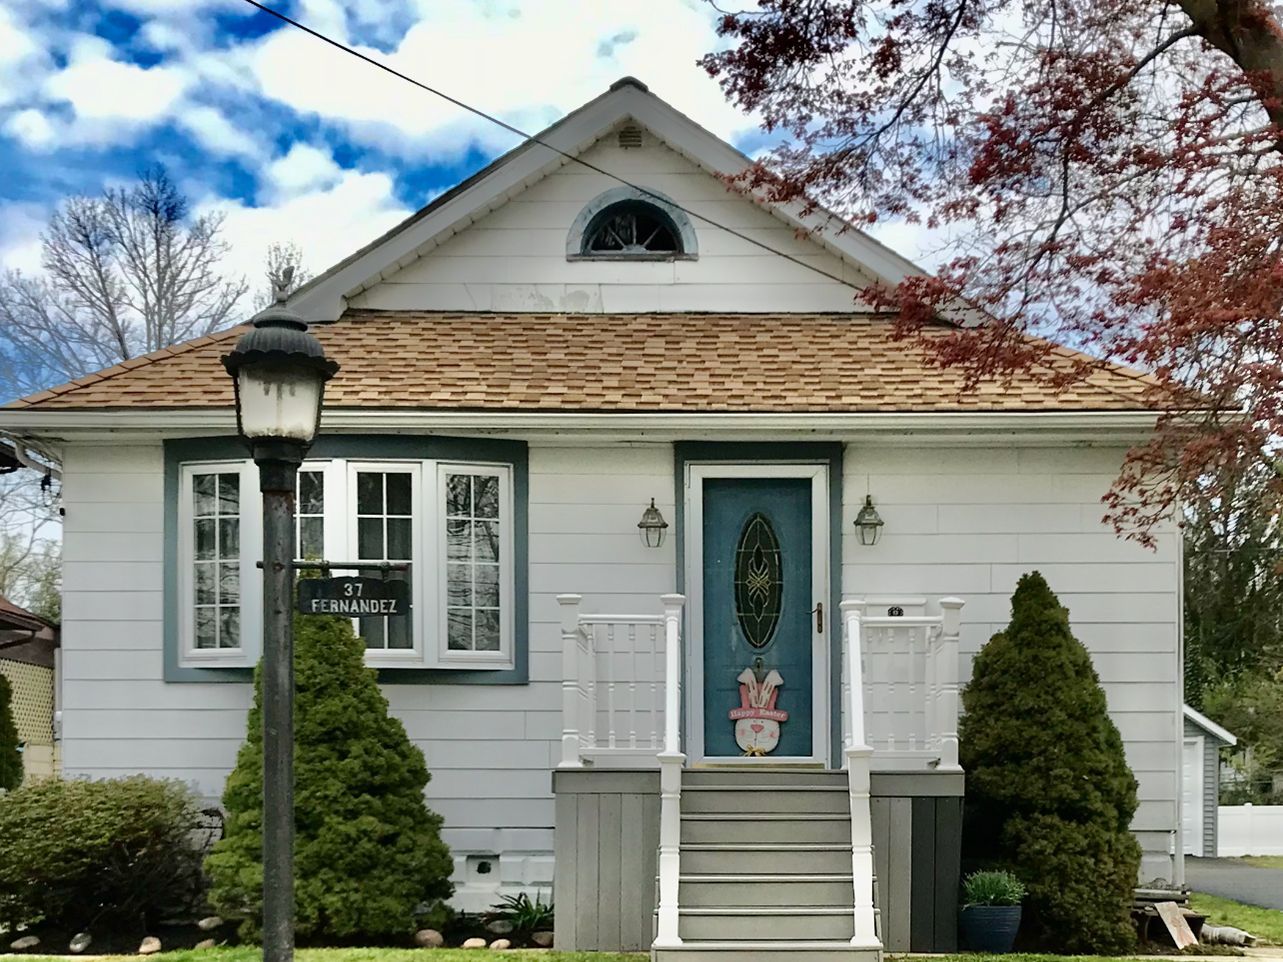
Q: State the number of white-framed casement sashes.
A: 4